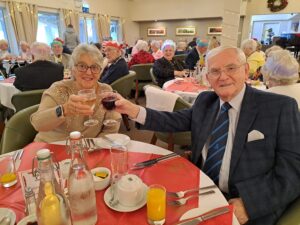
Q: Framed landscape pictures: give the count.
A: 3